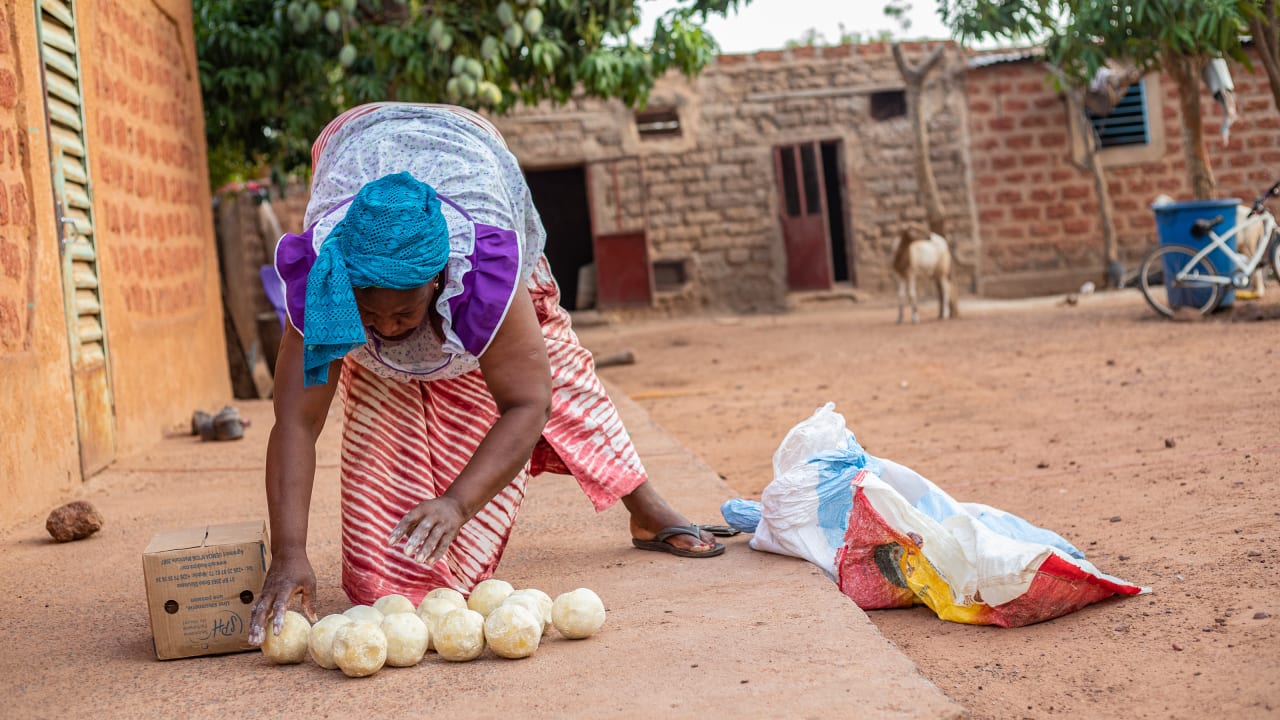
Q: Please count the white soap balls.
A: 14